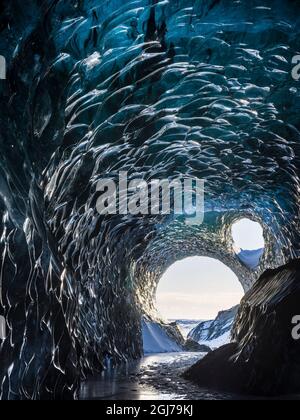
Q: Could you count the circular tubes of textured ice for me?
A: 2